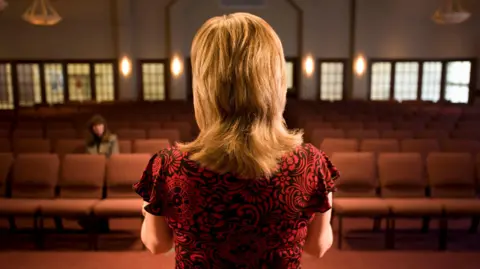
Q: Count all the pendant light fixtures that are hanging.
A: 2